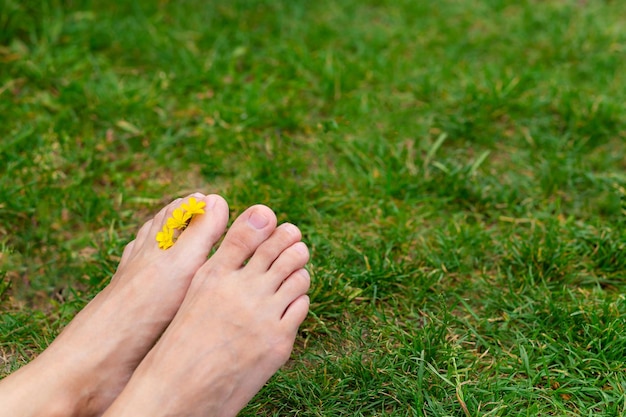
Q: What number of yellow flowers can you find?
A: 3